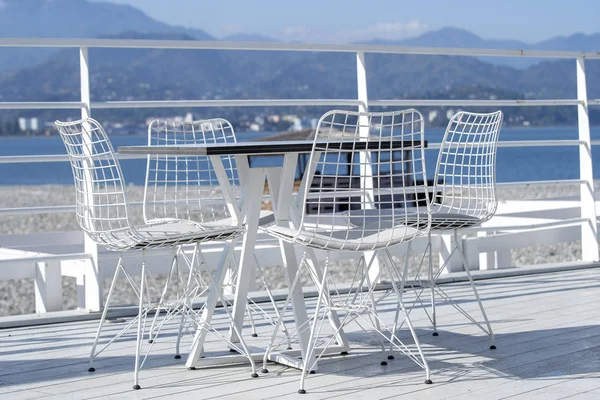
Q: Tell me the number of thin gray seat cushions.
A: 4